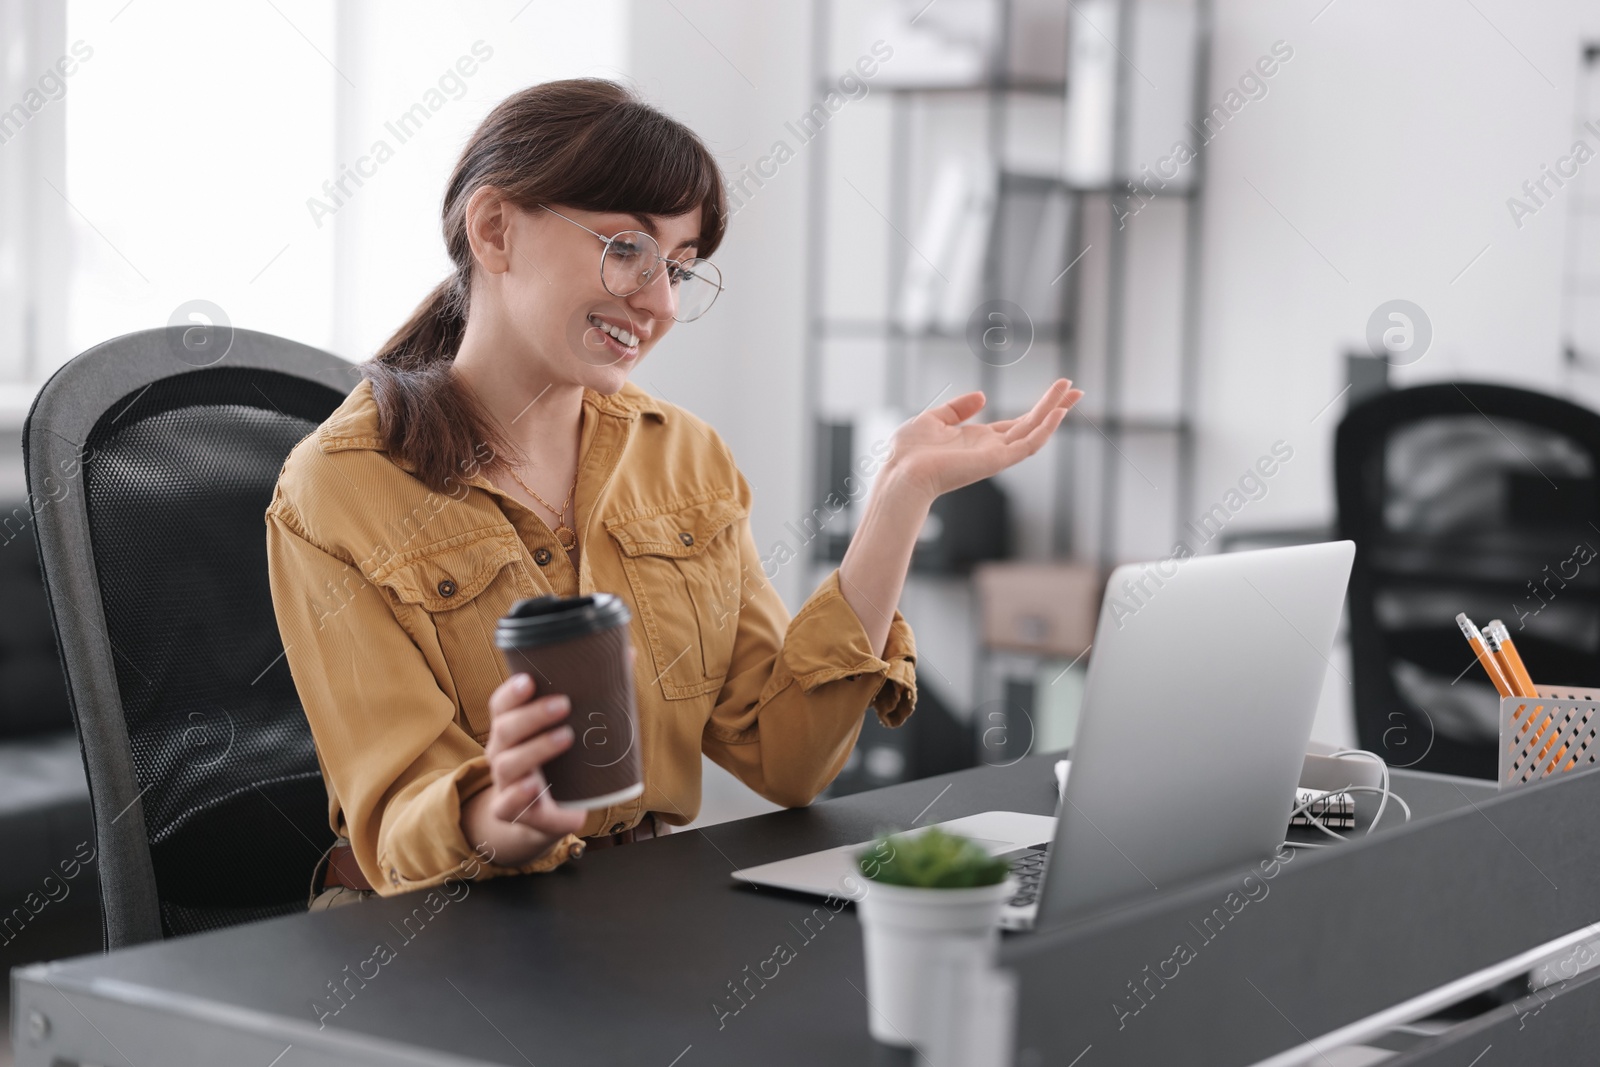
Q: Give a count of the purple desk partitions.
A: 0